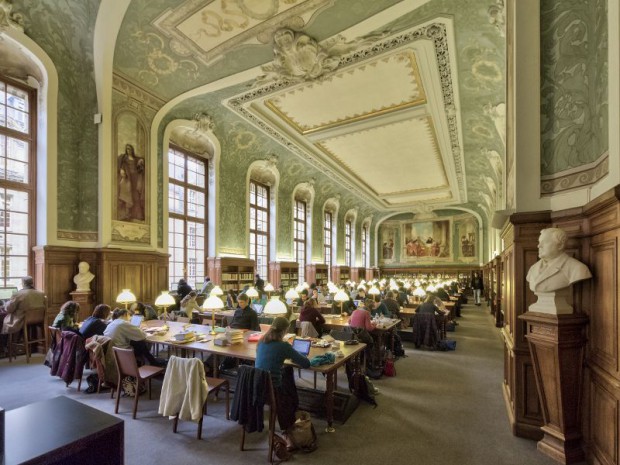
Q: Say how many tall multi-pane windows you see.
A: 7